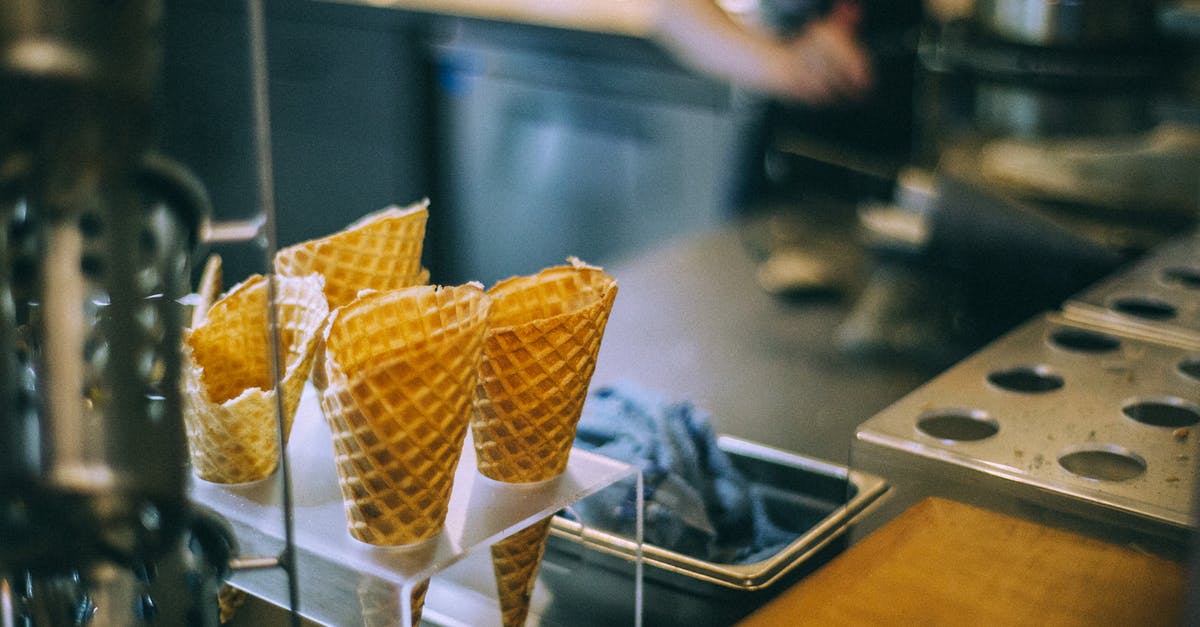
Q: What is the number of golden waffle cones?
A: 4